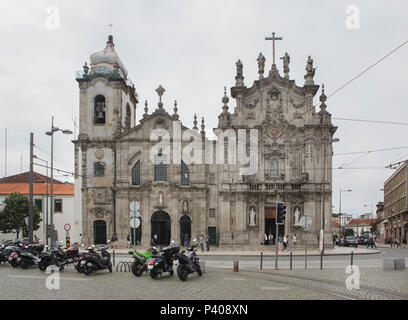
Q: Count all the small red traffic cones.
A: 0